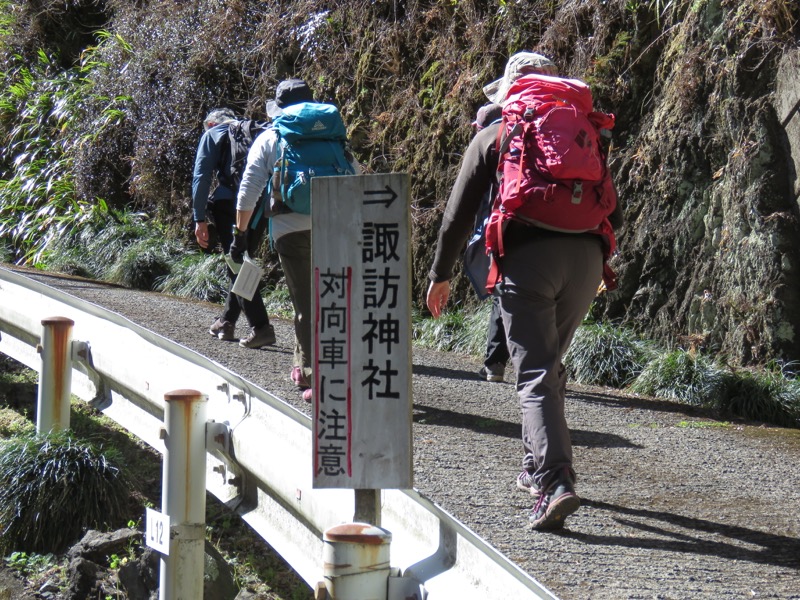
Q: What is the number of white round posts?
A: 3